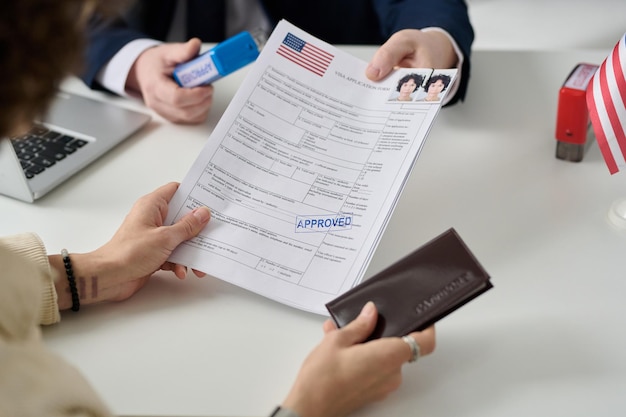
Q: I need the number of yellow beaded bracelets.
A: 0